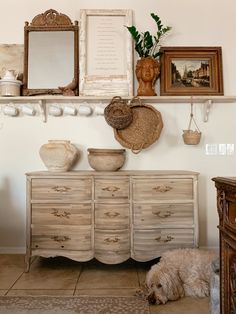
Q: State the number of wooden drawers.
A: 9